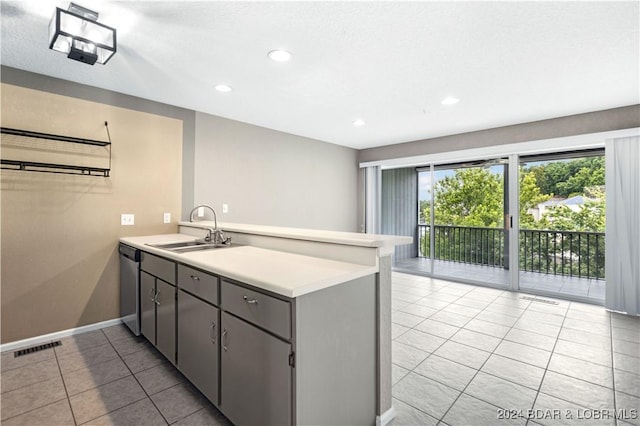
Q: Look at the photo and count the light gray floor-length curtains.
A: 2